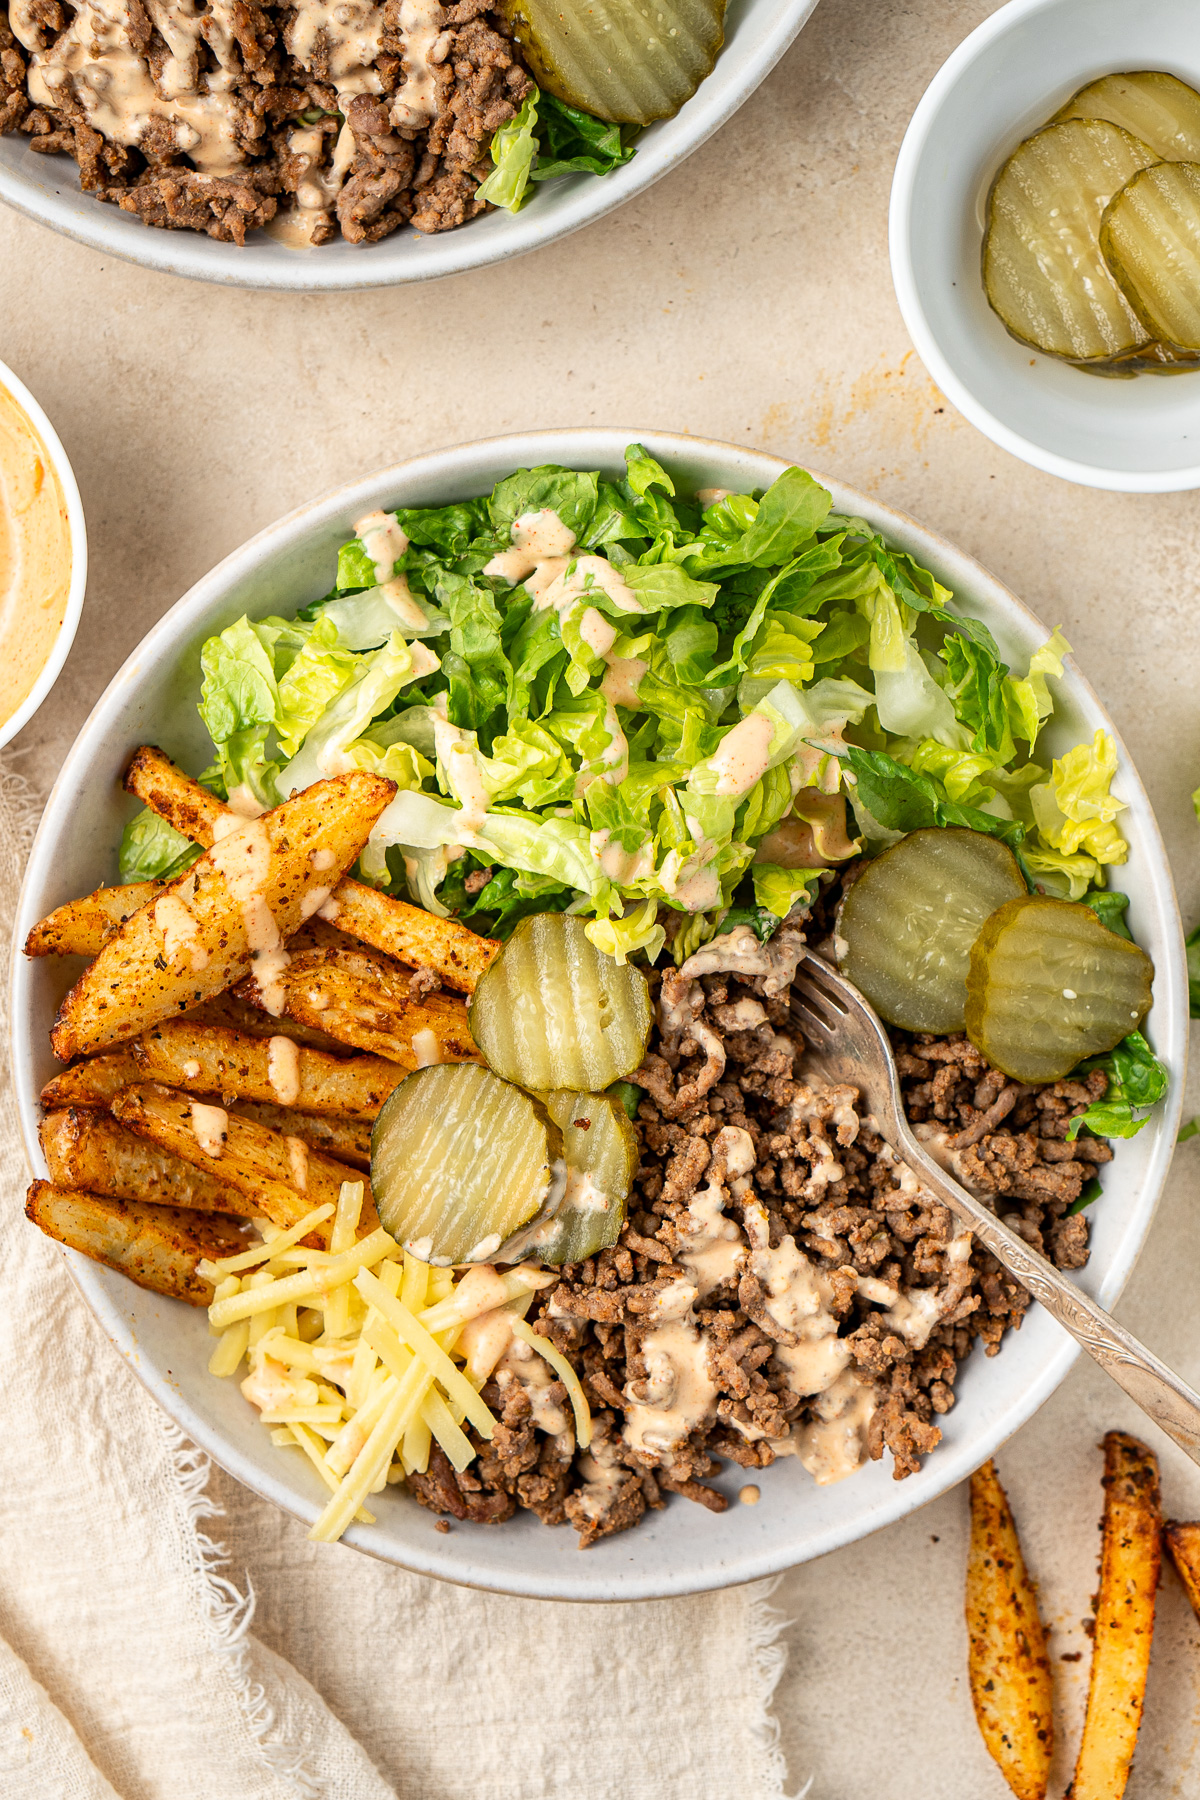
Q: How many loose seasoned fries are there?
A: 3